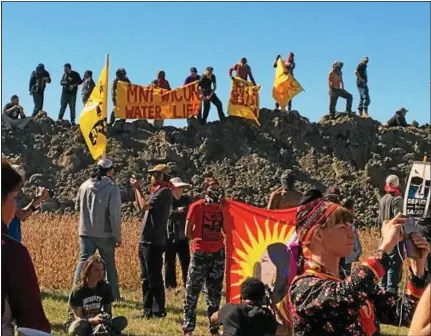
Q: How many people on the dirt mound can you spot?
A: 13